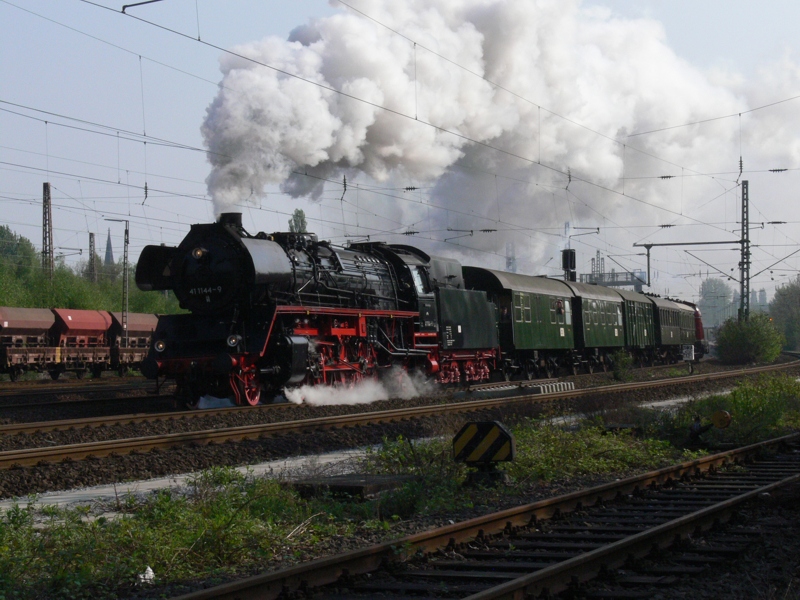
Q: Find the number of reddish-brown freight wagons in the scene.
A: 3